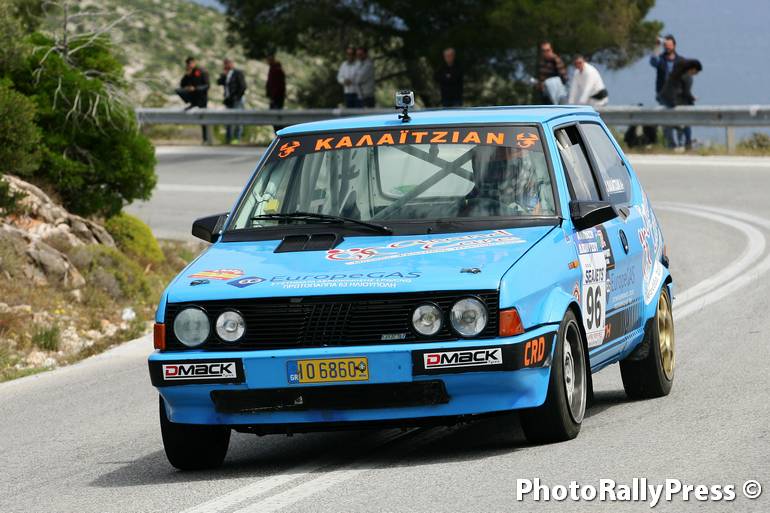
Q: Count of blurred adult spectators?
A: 10